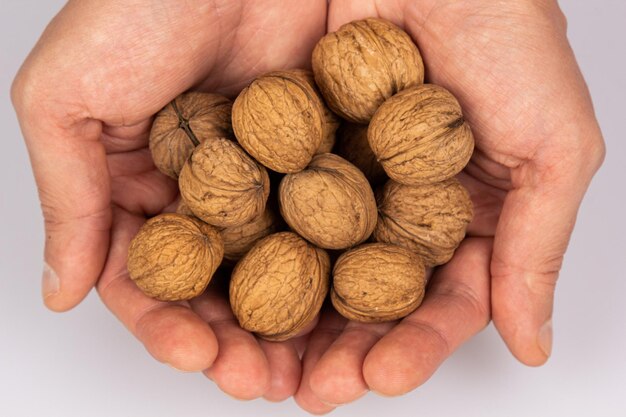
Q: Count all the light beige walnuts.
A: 13